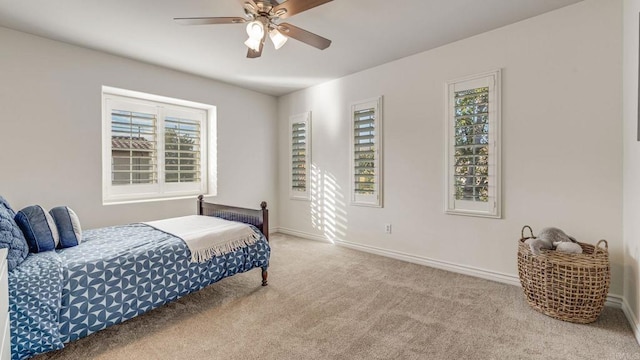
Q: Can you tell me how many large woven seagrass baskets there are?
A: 1